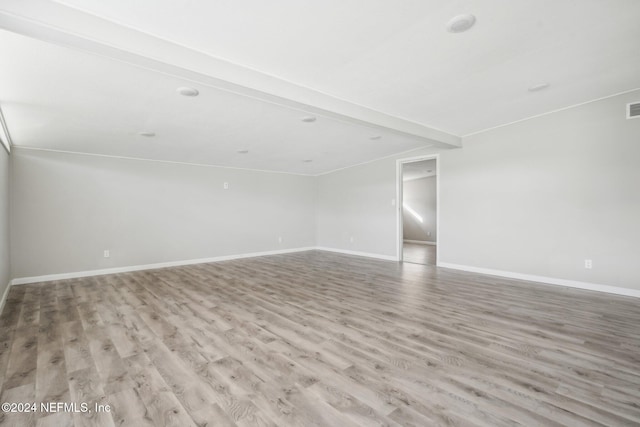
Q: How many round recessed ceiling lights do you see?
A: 8